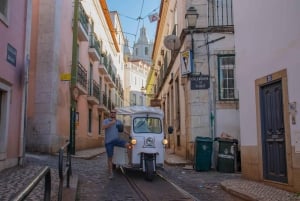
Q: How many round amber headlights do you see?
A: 2